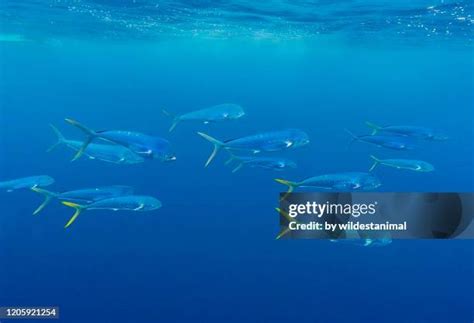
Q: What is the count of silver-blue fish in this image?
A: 13